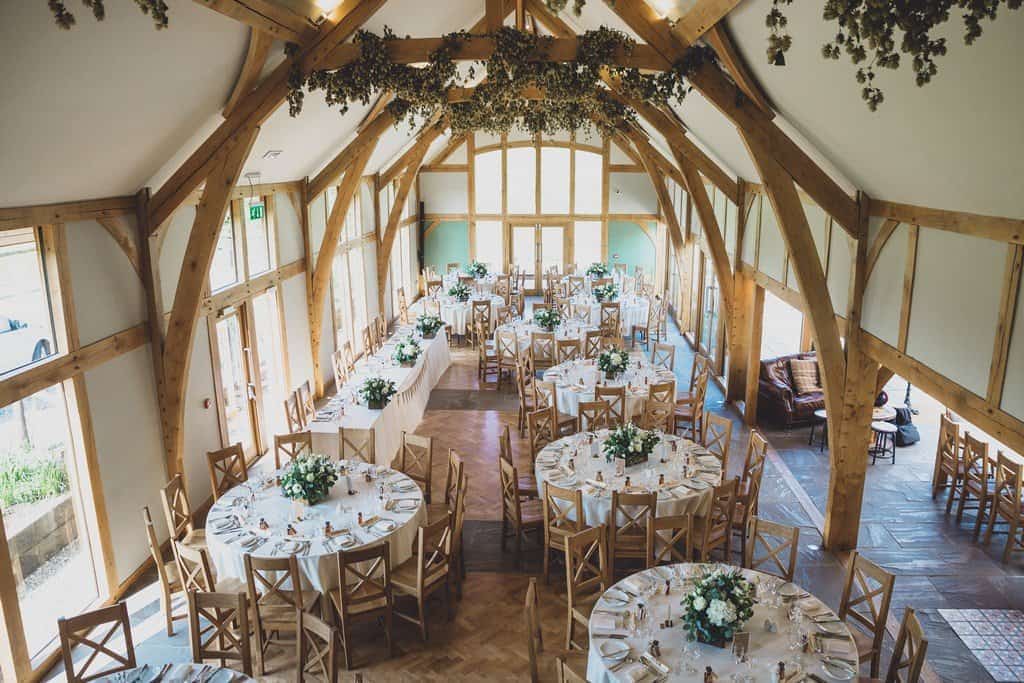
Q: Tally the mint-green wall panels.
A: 2